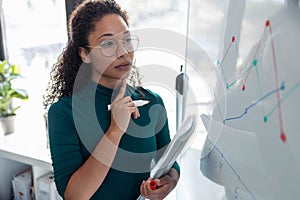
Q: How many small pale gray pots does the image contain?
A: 1